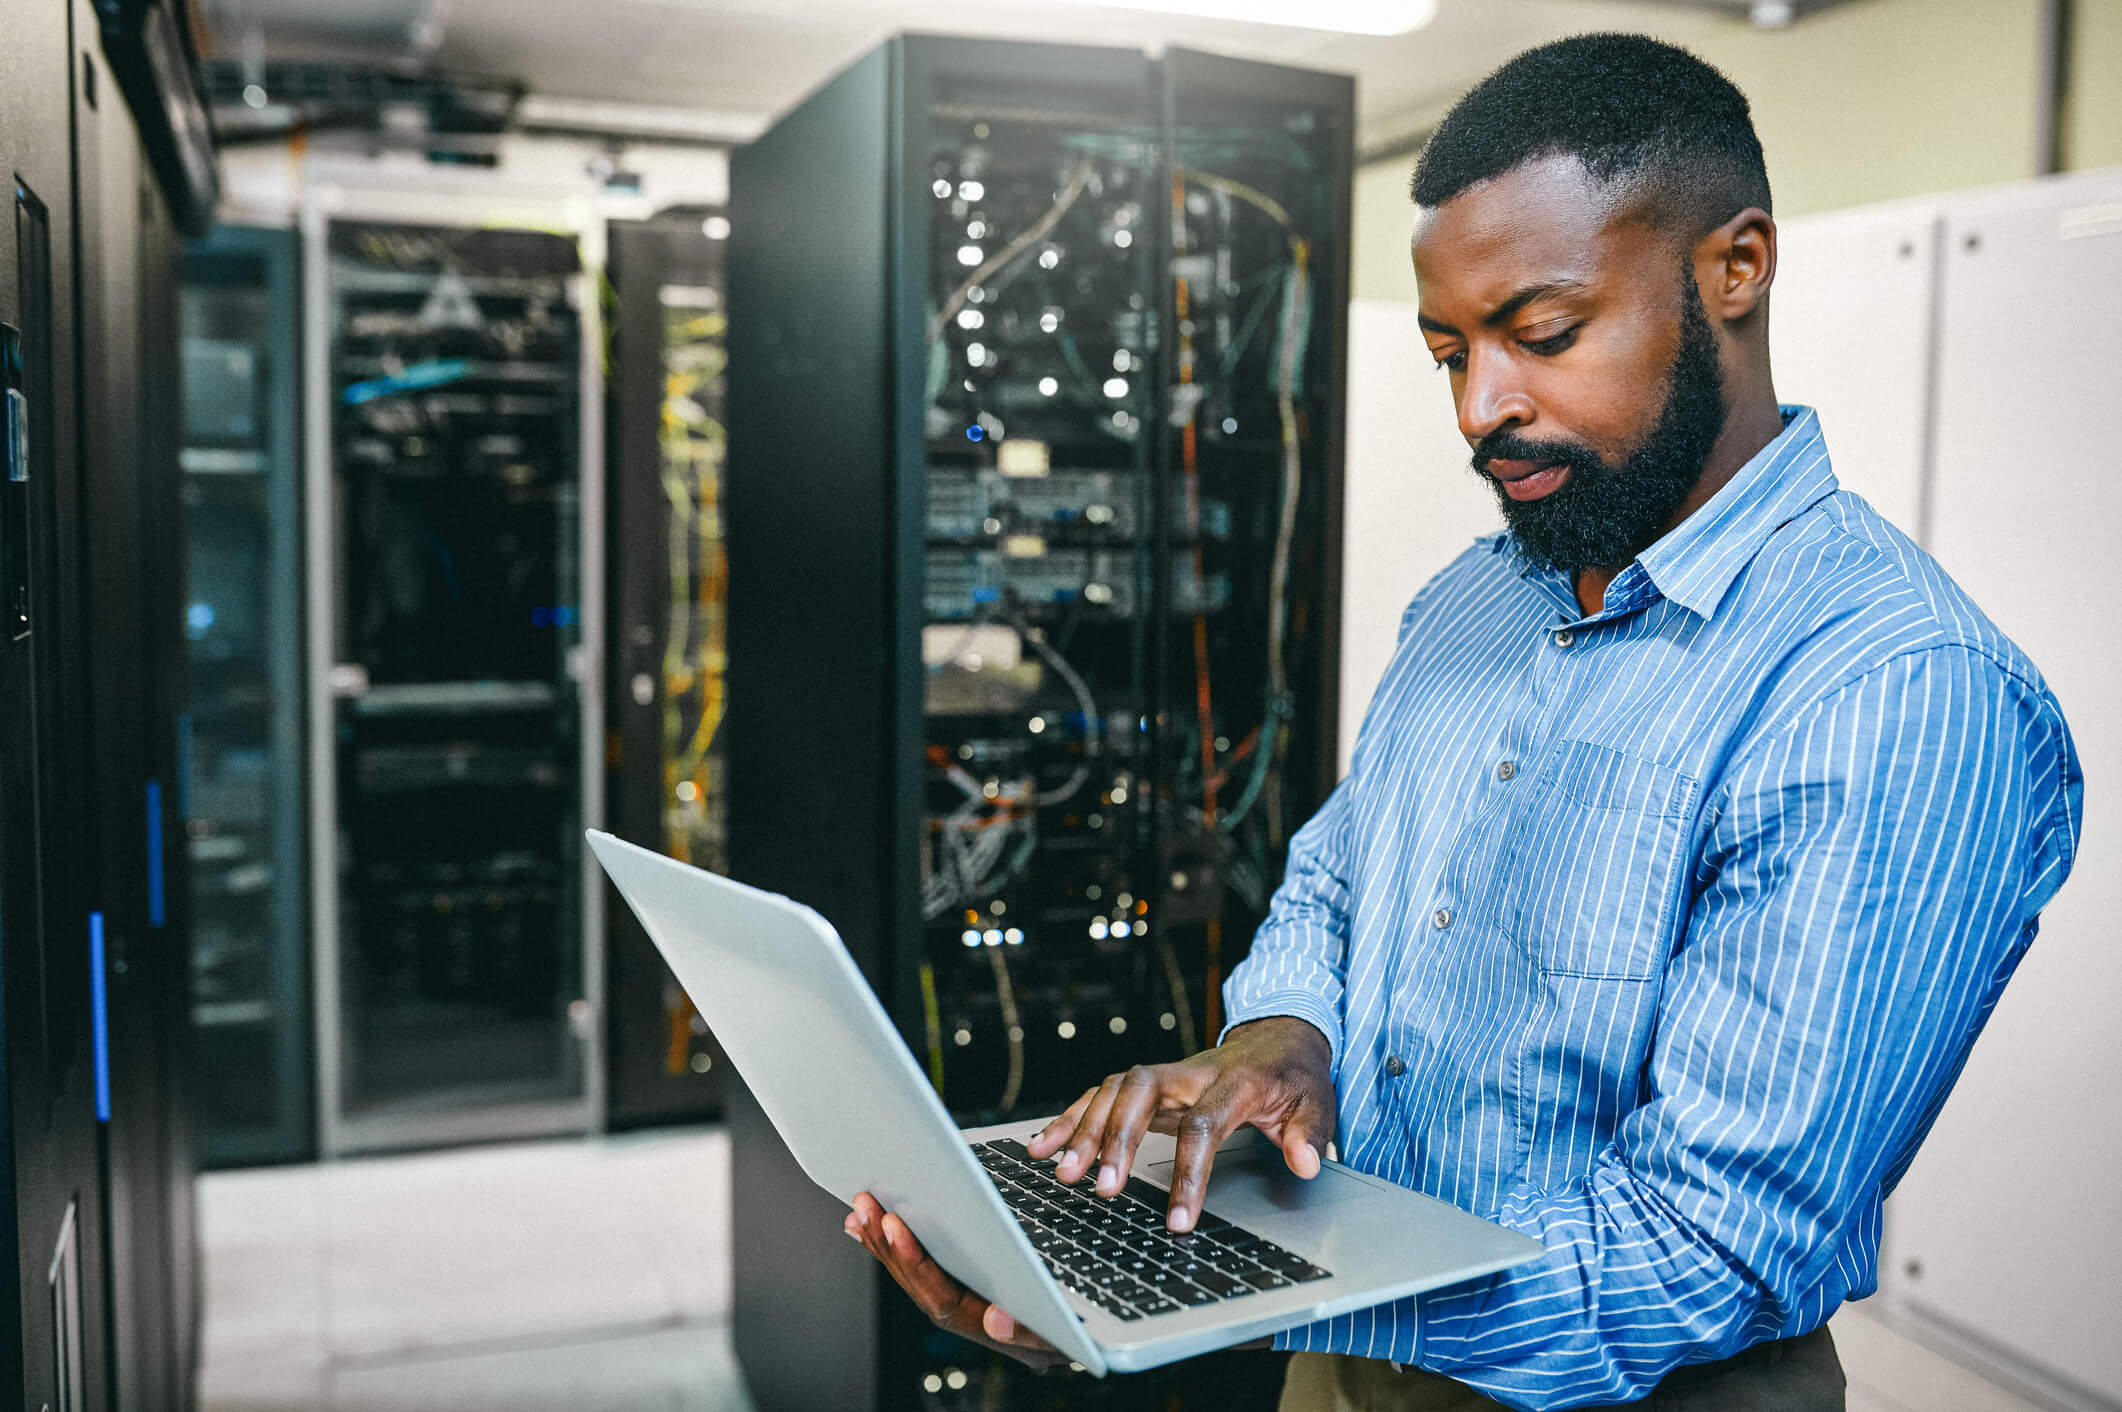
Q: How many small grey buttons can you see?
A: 4